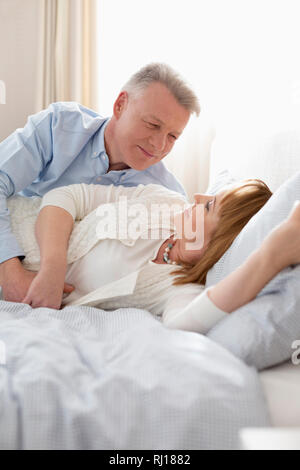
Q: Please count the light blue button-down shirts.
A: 1